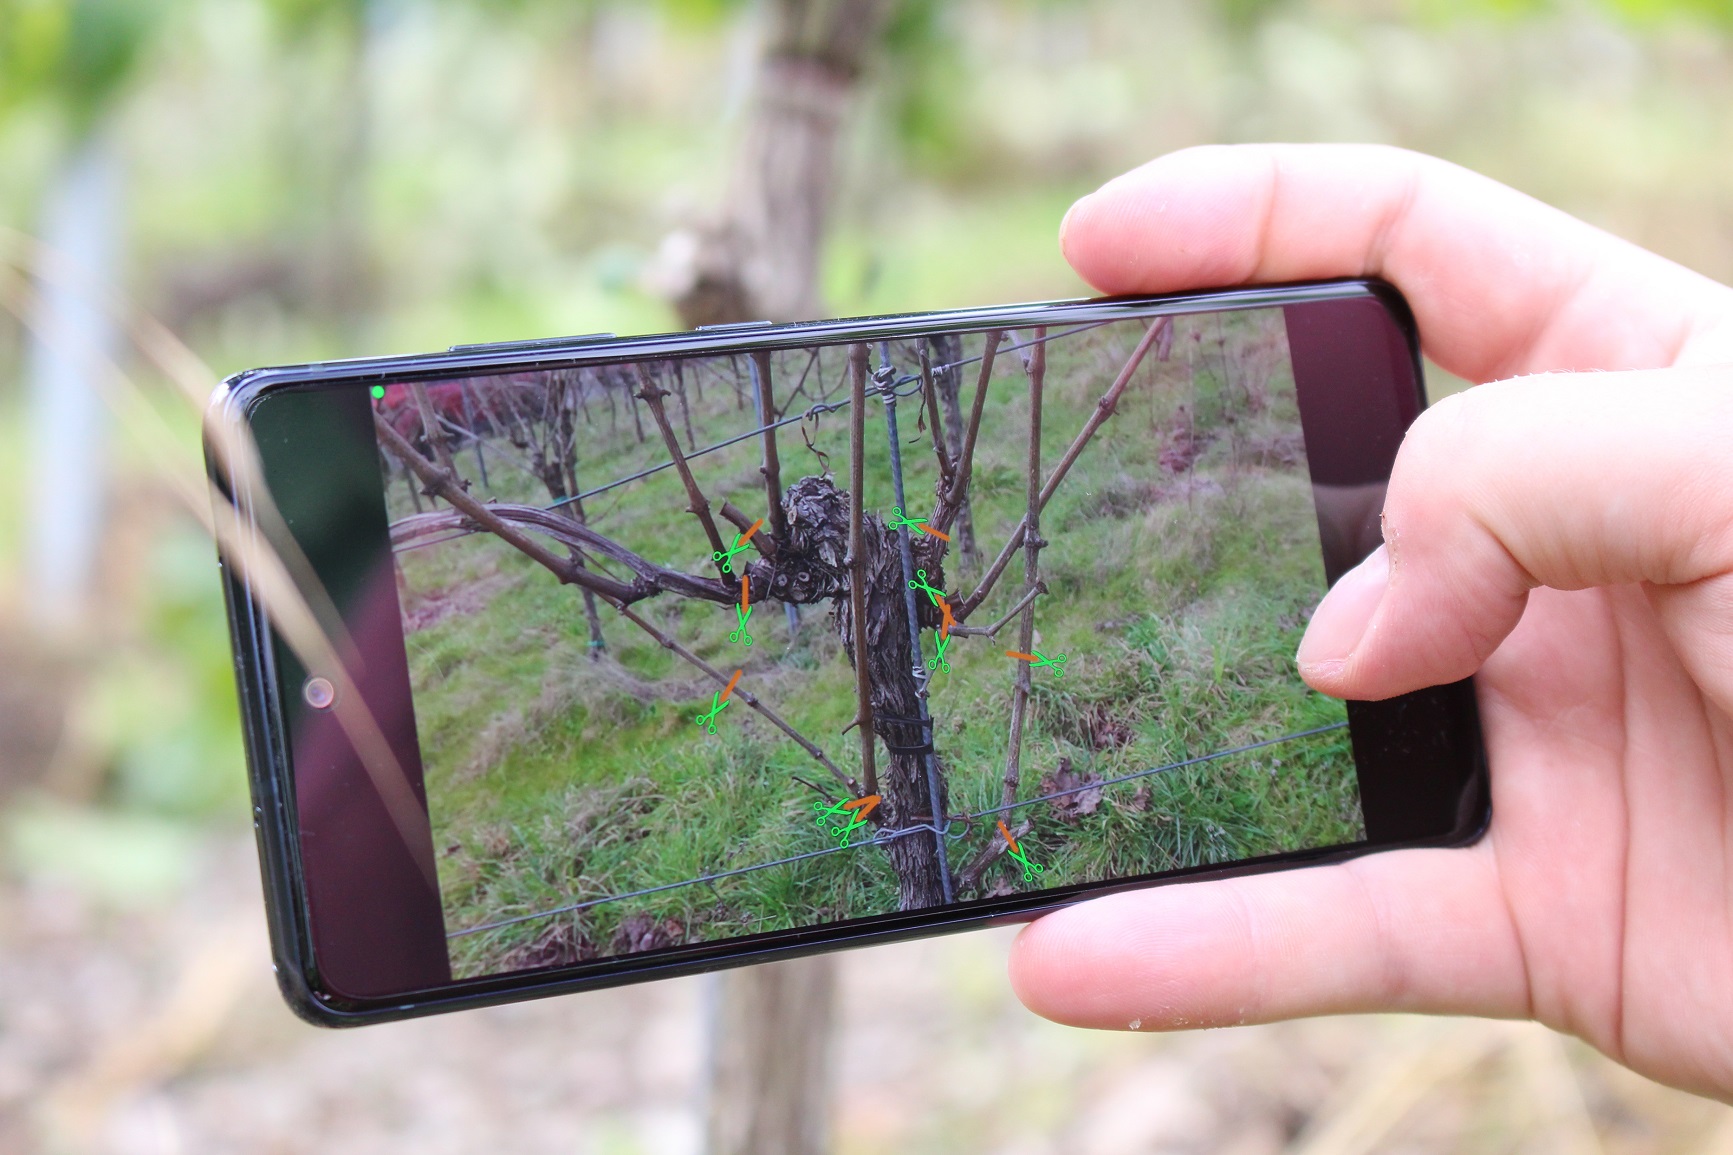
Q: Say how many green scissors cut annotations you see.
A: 10